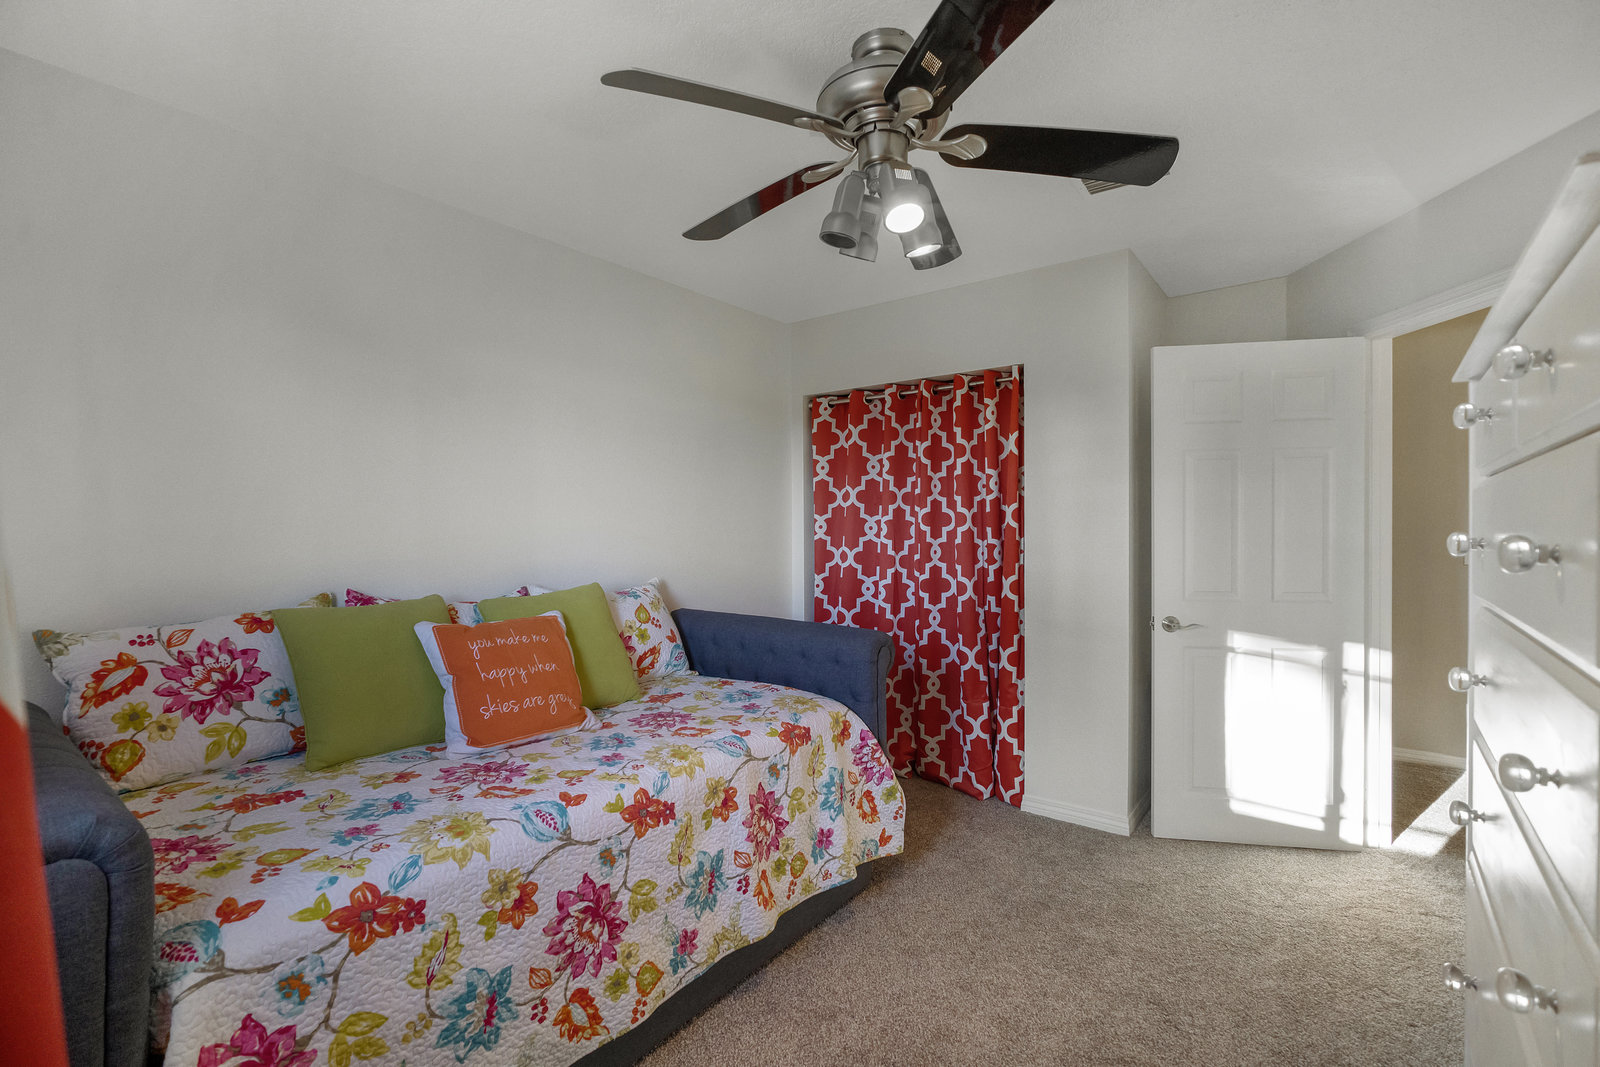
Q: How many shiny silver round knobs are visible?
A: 9